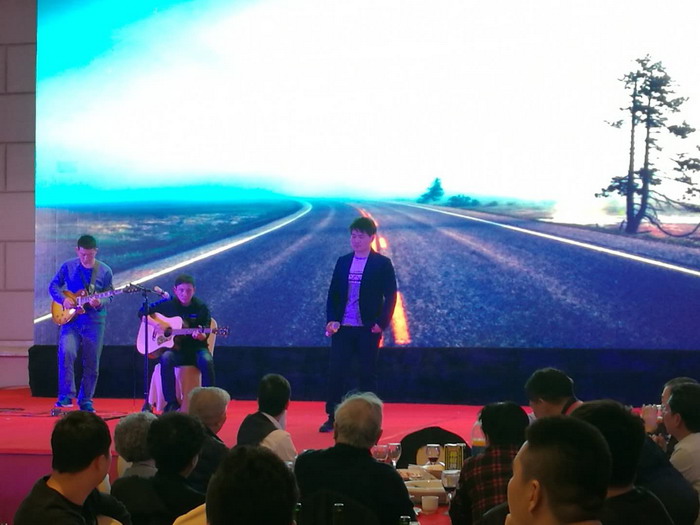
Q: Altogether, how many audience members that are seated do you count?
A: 13